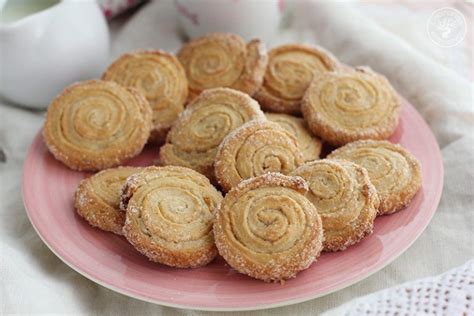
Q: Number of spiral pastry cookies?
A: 13